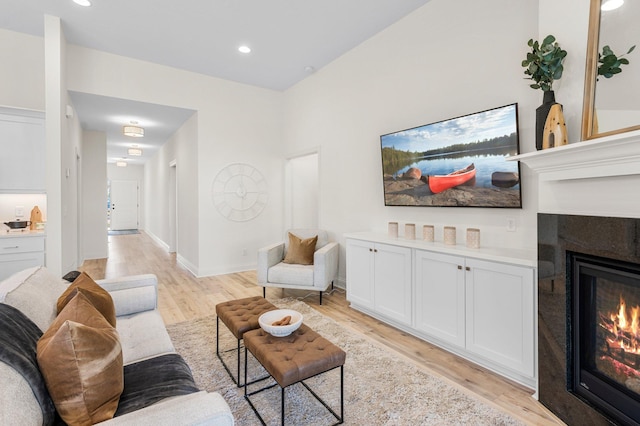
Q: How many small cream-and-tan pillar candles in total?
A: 5